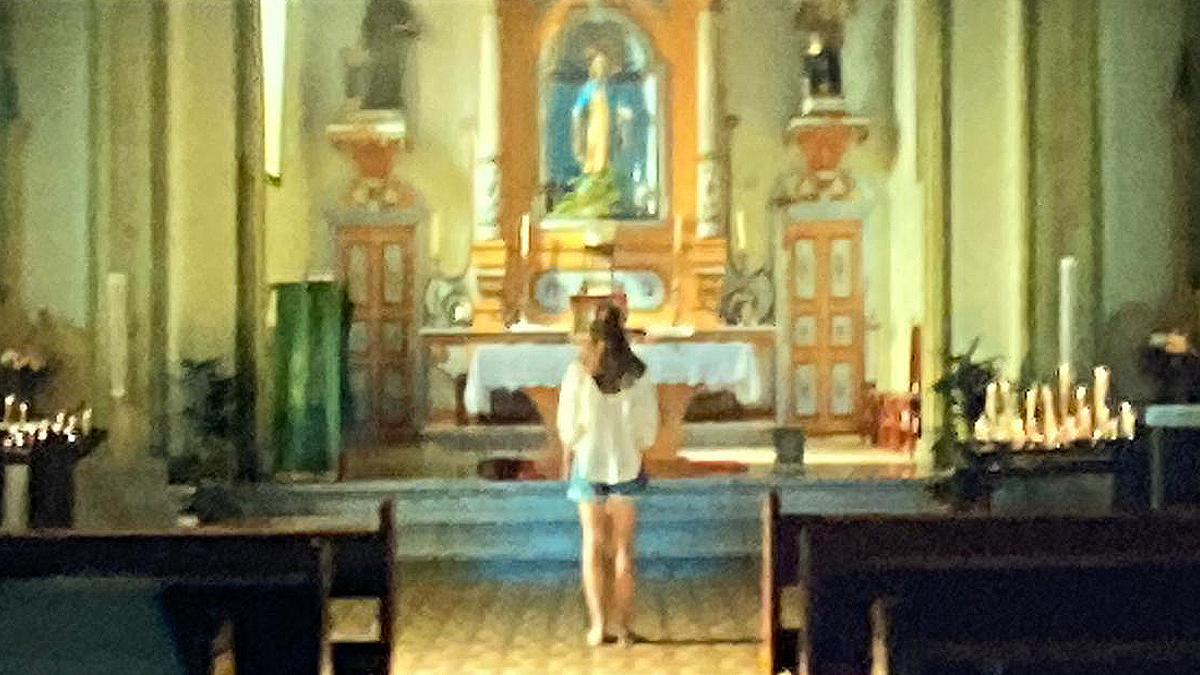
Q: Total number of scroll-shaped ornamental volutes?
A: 2